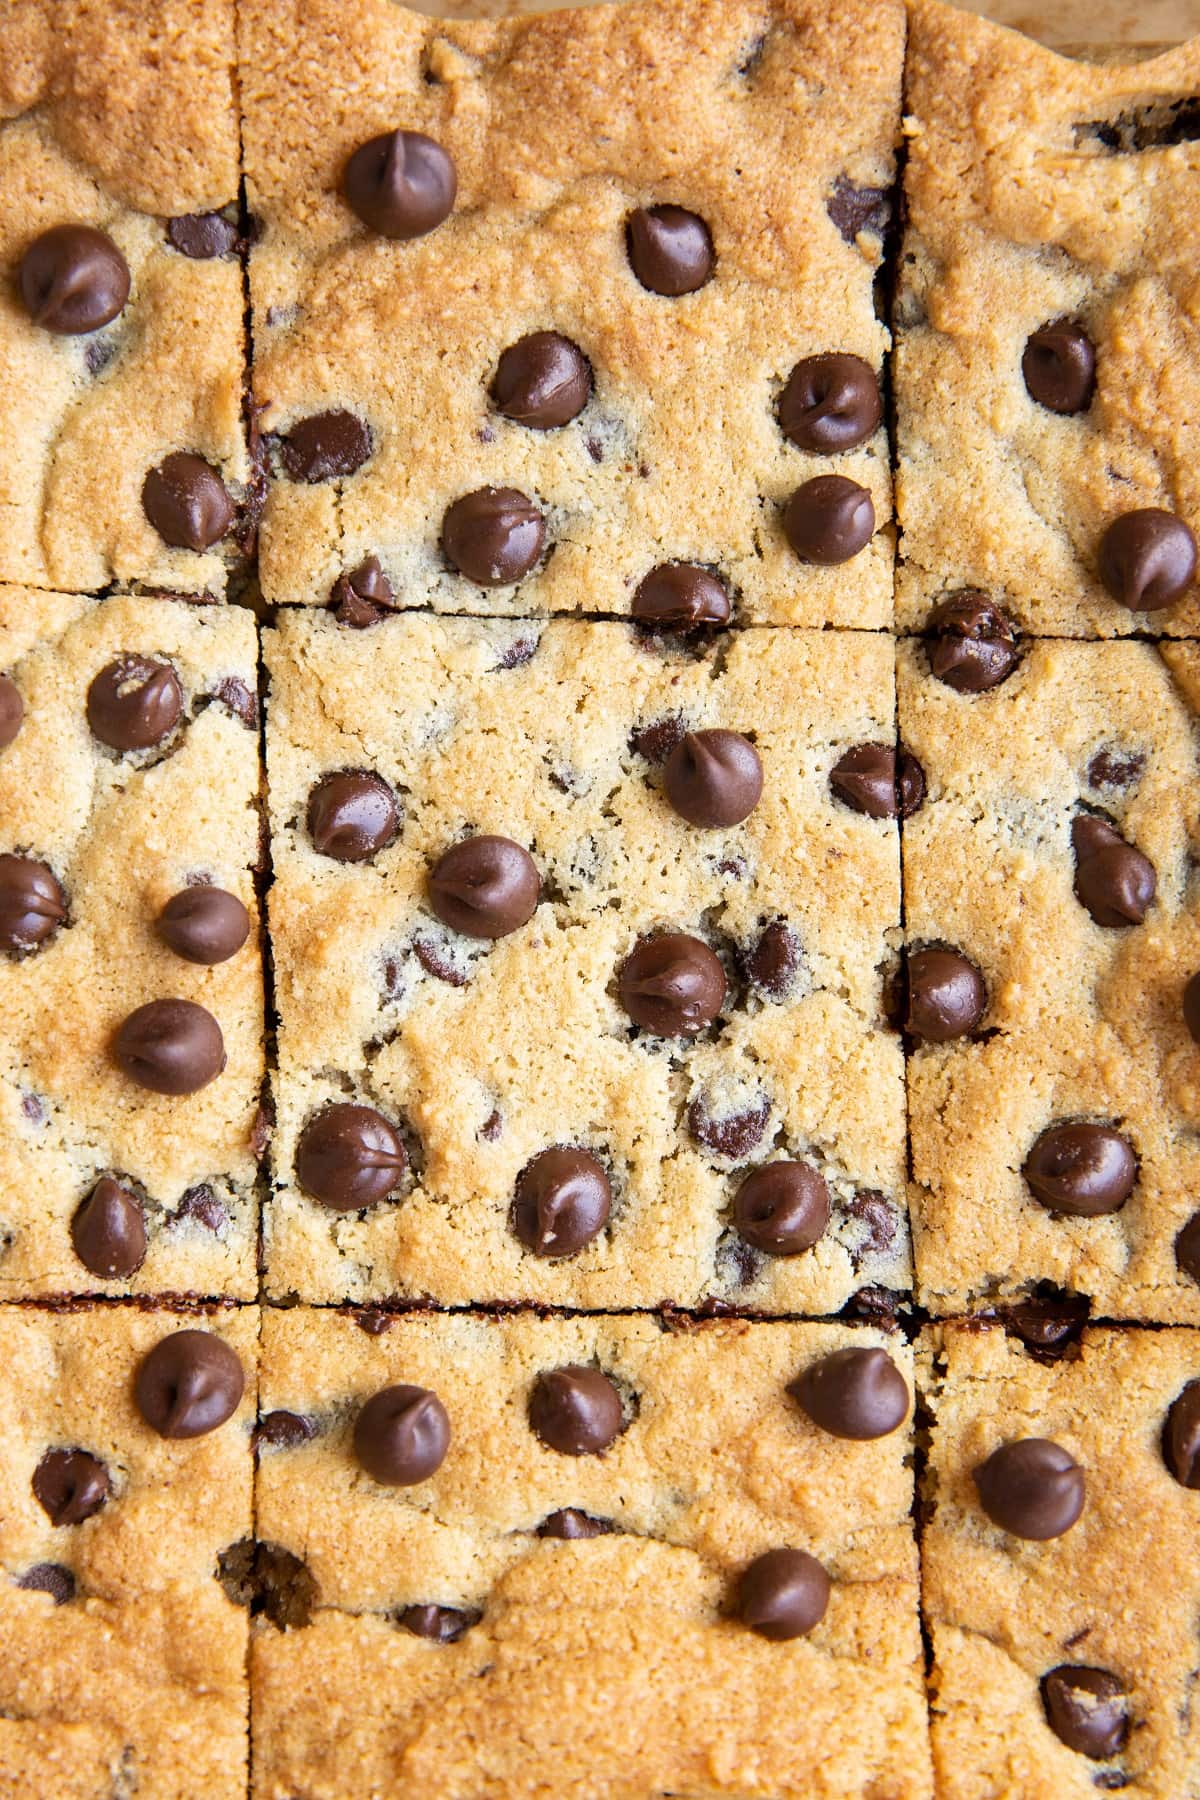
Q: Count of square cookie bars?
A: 9